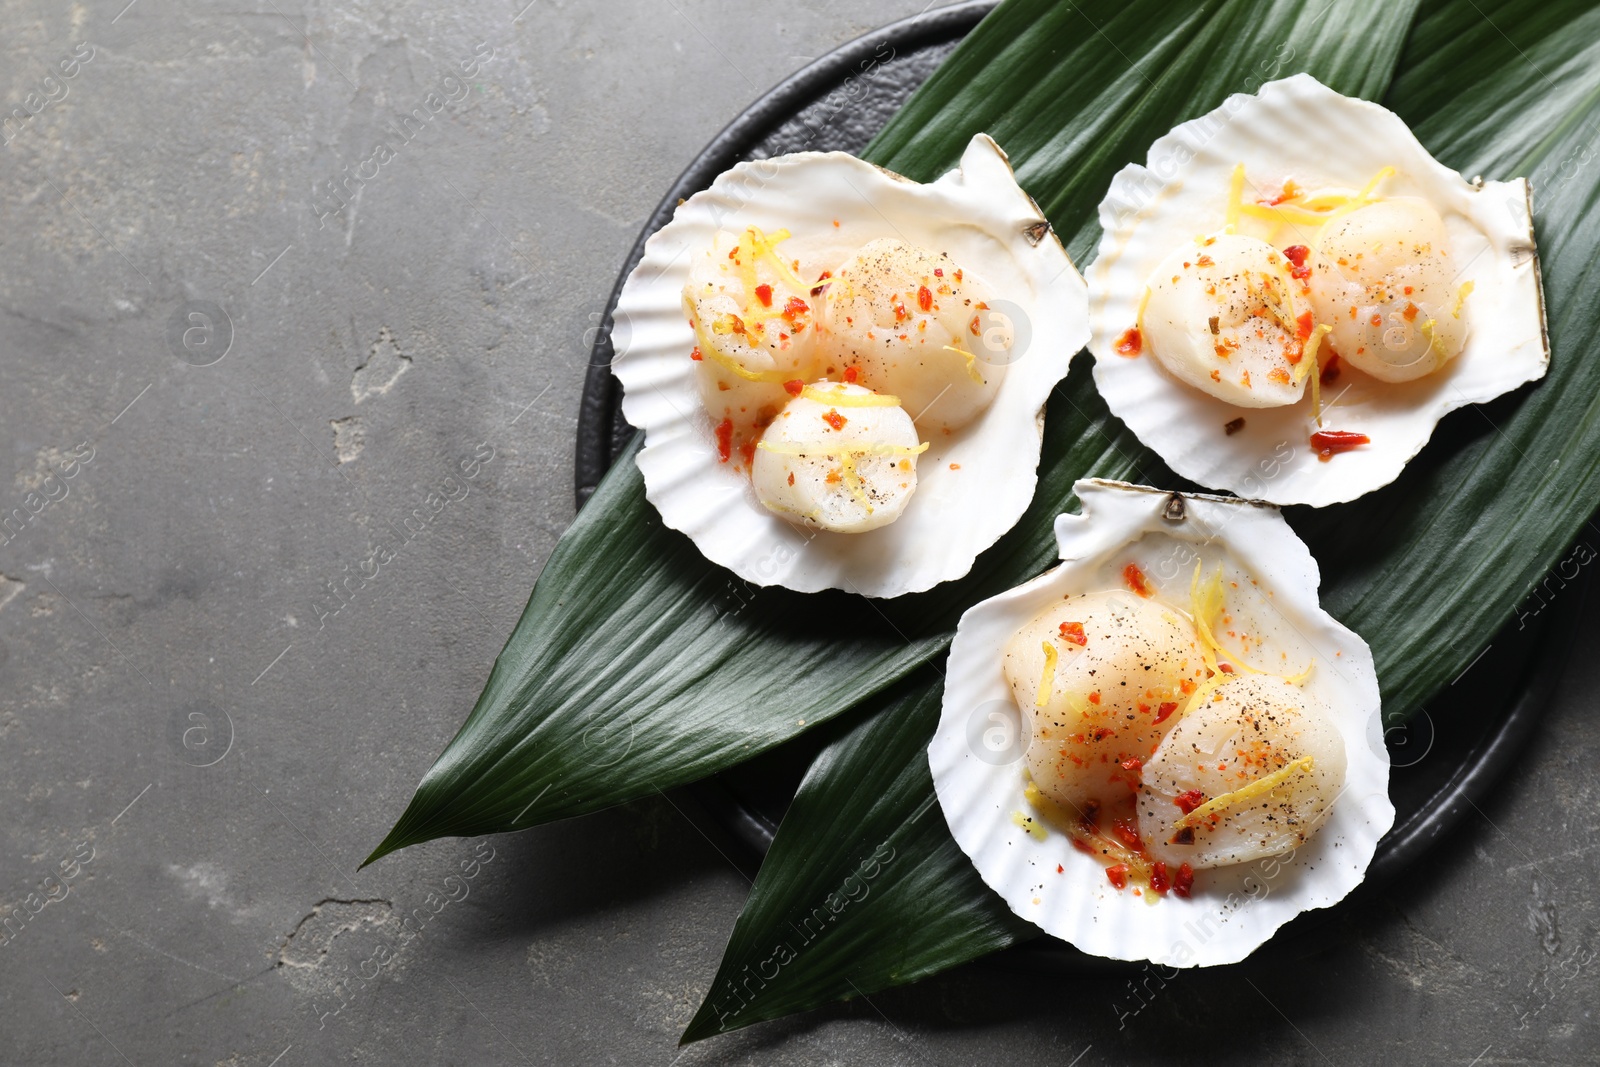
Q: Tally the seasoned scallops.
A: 7